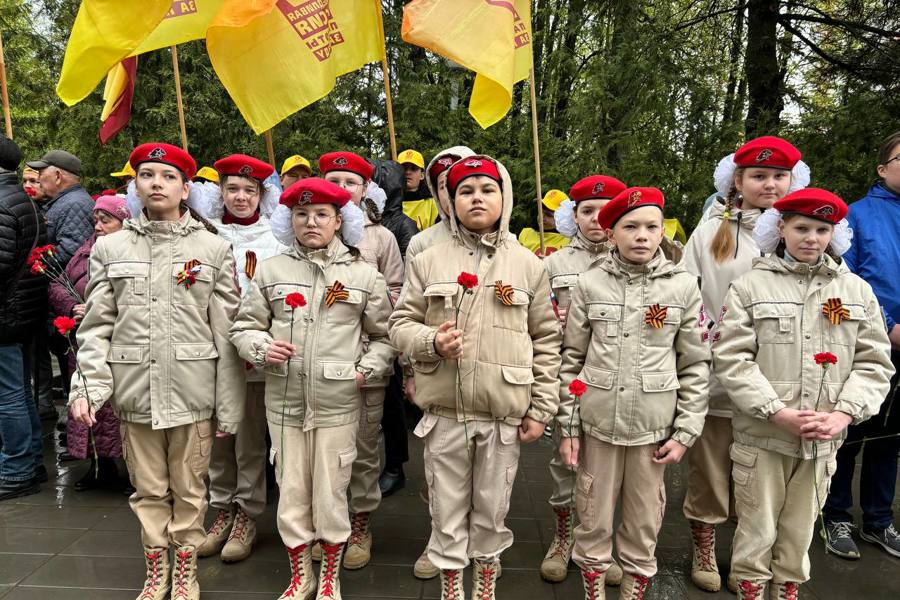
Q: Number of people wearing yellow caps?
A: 5